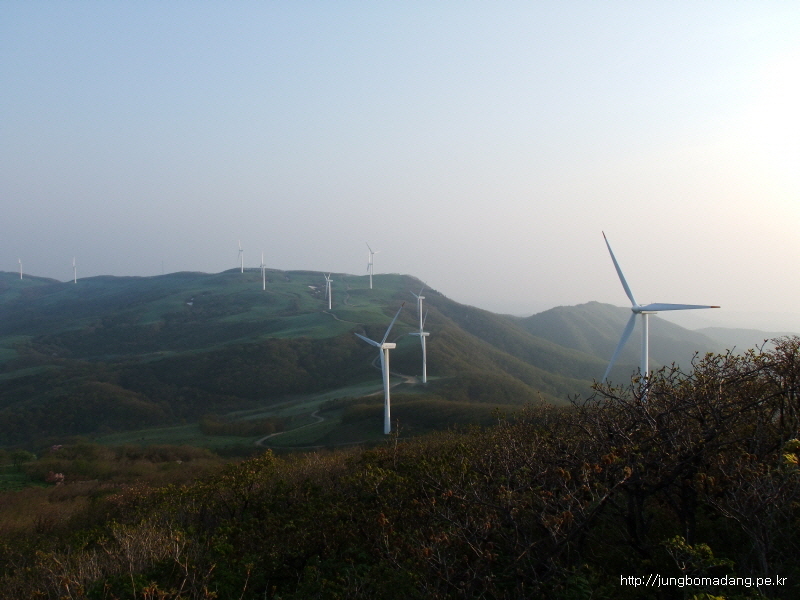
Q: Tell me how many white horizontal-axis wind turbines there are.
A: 11